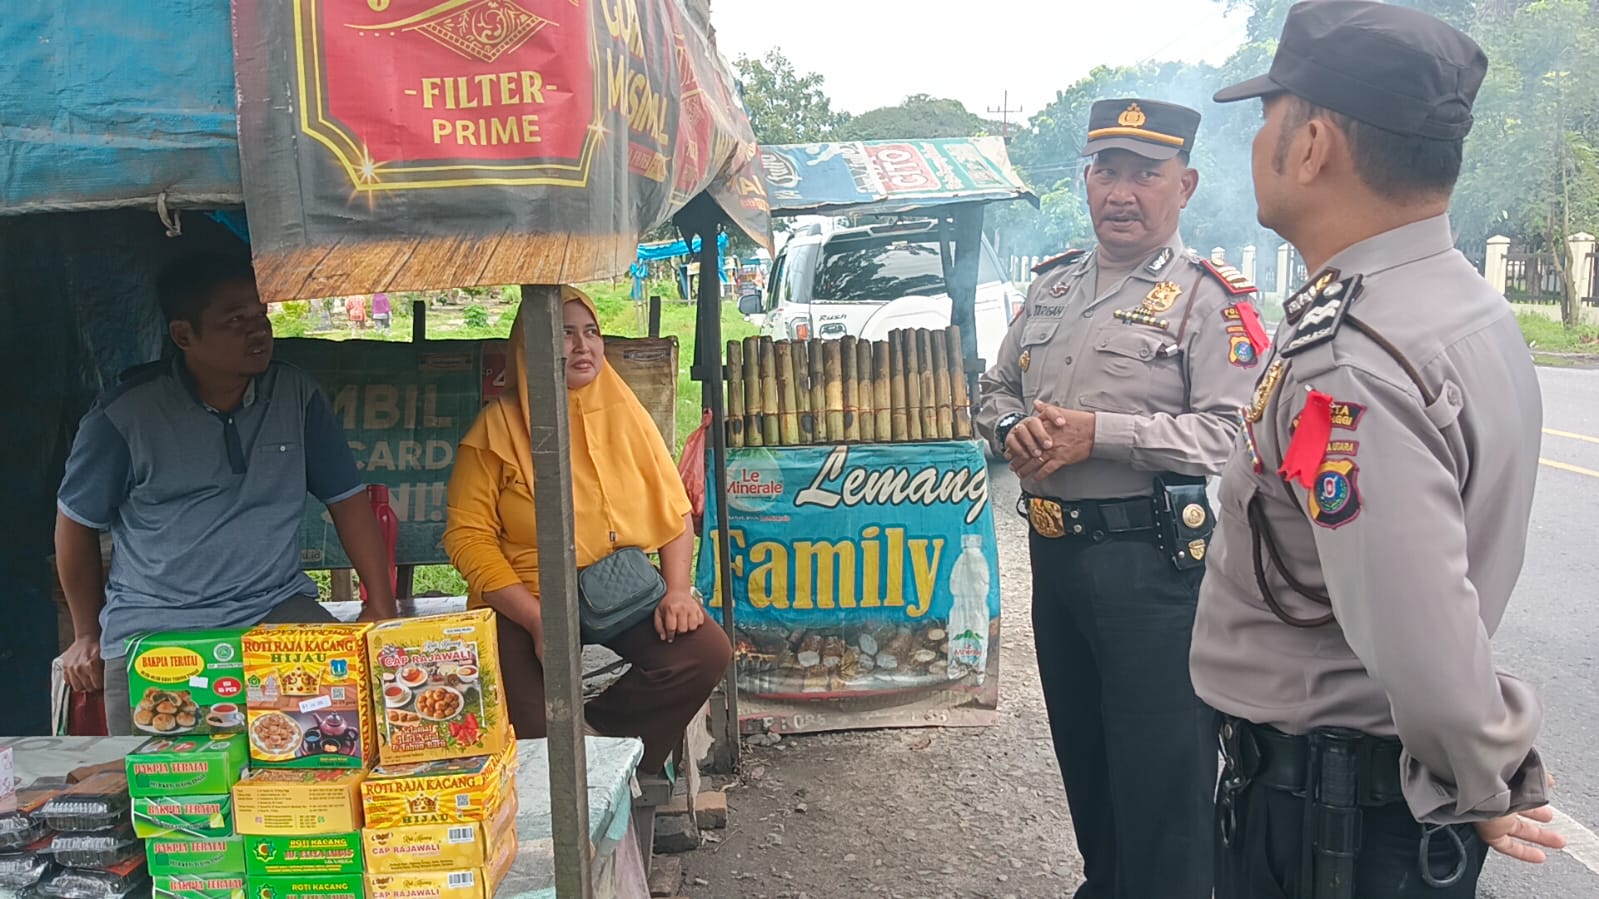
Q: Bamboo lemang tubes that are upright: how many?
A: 15